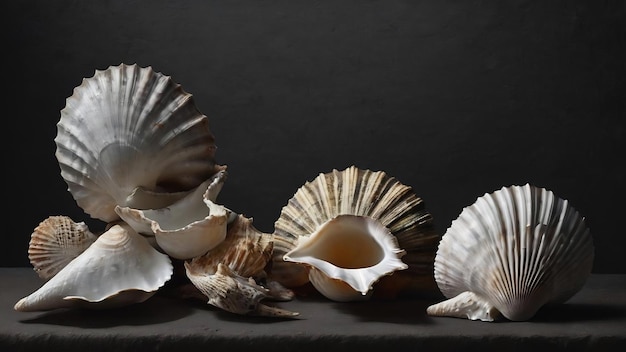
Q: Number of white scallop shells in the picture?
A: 2